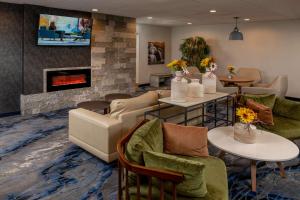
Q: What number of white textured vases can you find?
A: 3